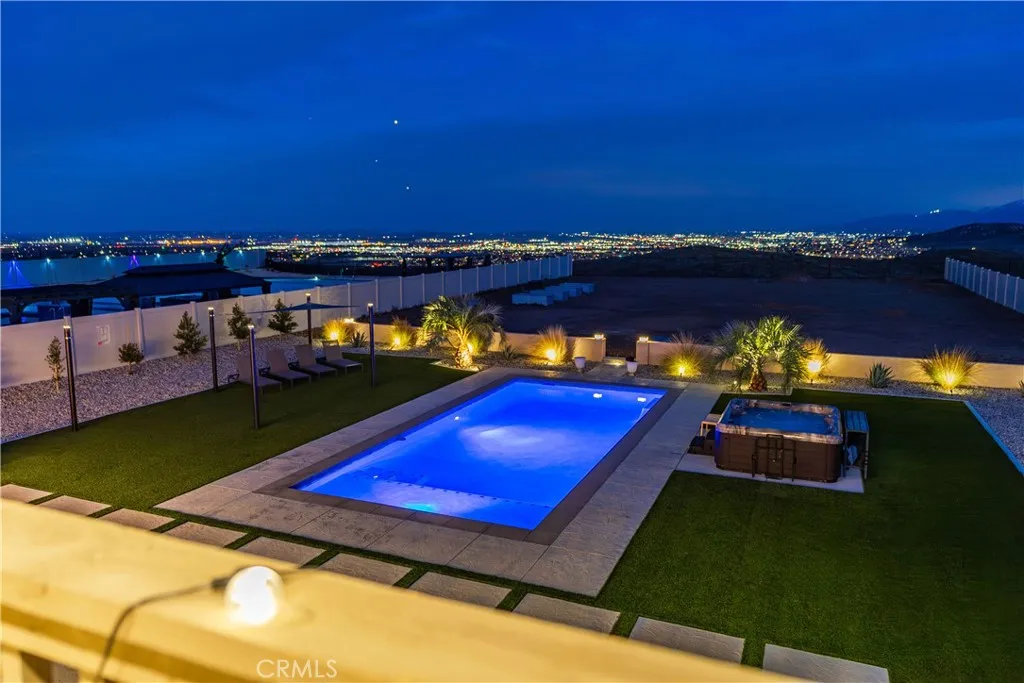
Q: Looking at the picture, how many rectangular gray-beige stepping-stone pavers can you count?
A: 10